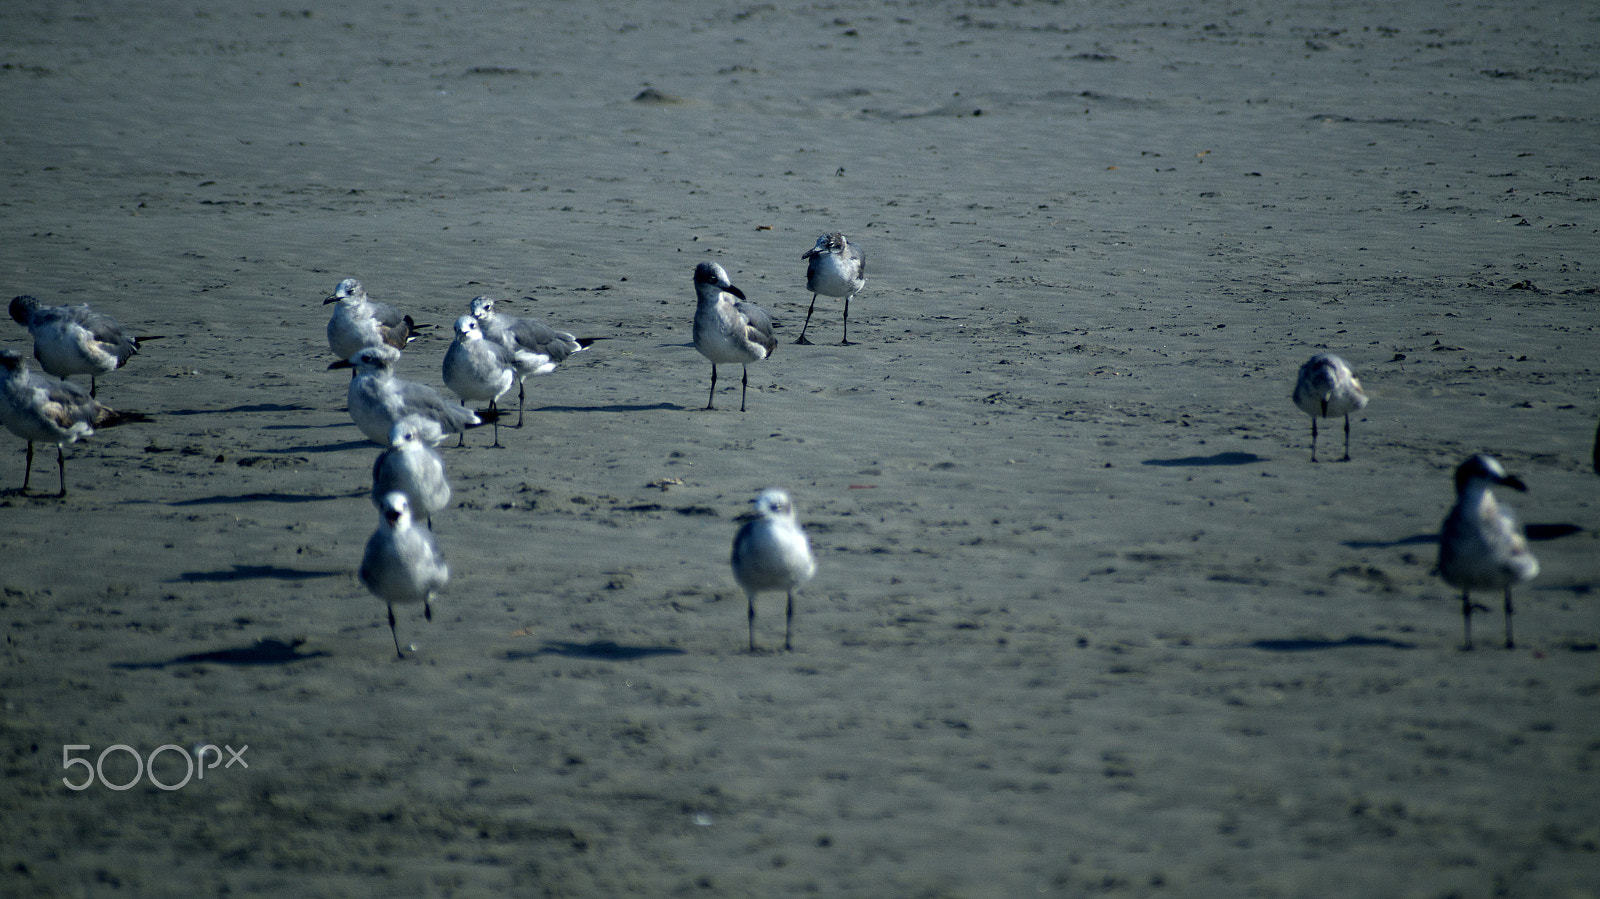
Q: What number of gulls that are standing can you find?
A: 13